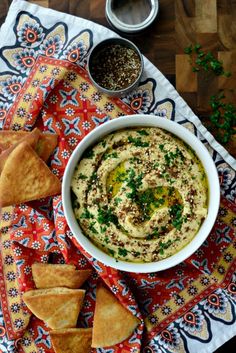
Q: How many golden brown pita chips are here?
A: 7